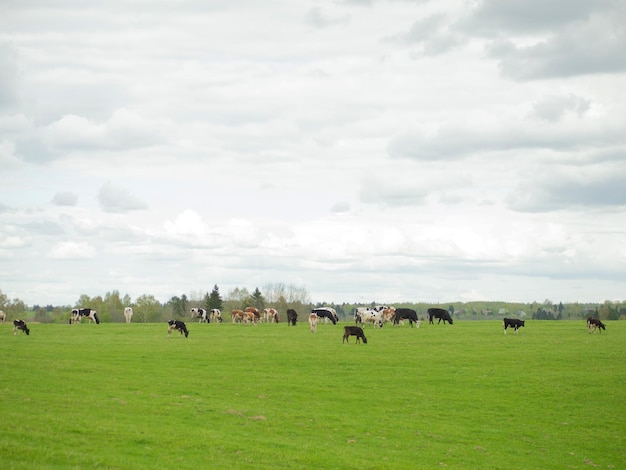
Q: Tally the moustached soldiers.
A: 0